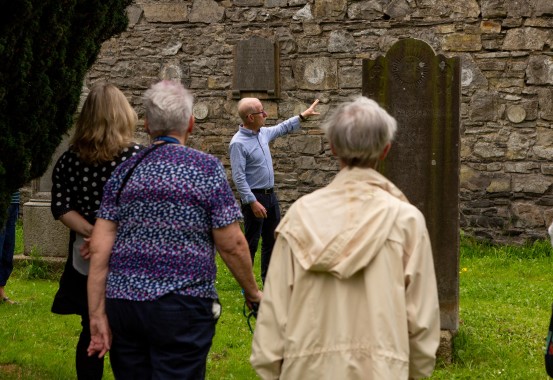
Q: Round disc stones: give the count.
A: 5